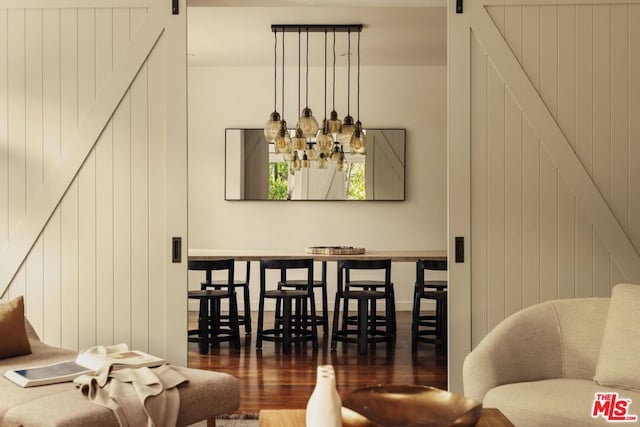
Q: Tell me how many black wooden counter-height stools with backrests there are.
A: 8